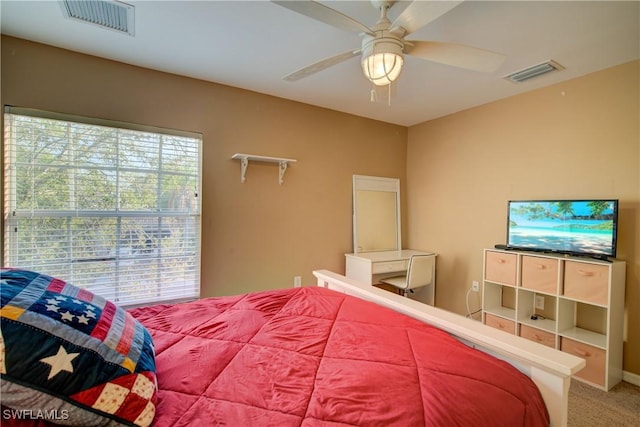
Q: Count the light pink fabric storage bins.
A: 6